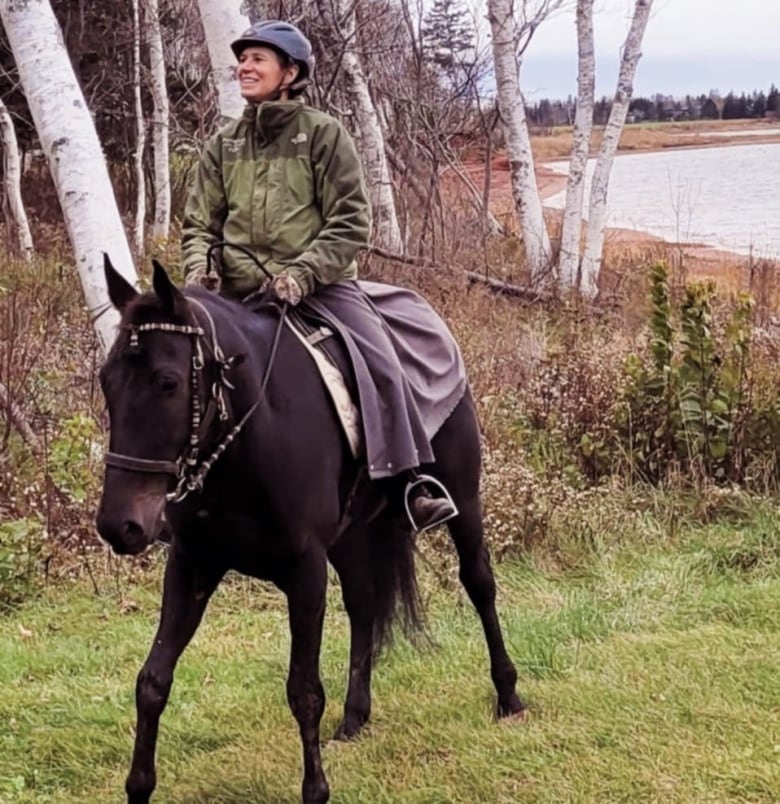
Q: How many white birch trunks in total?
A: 9